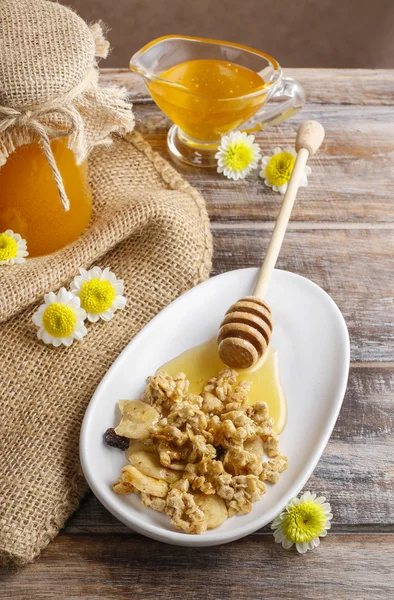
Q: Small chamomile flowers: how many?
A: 6